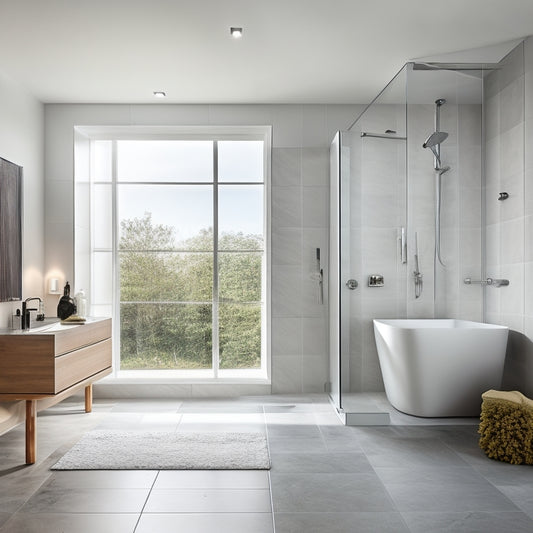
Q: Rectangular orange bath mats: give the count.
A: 0